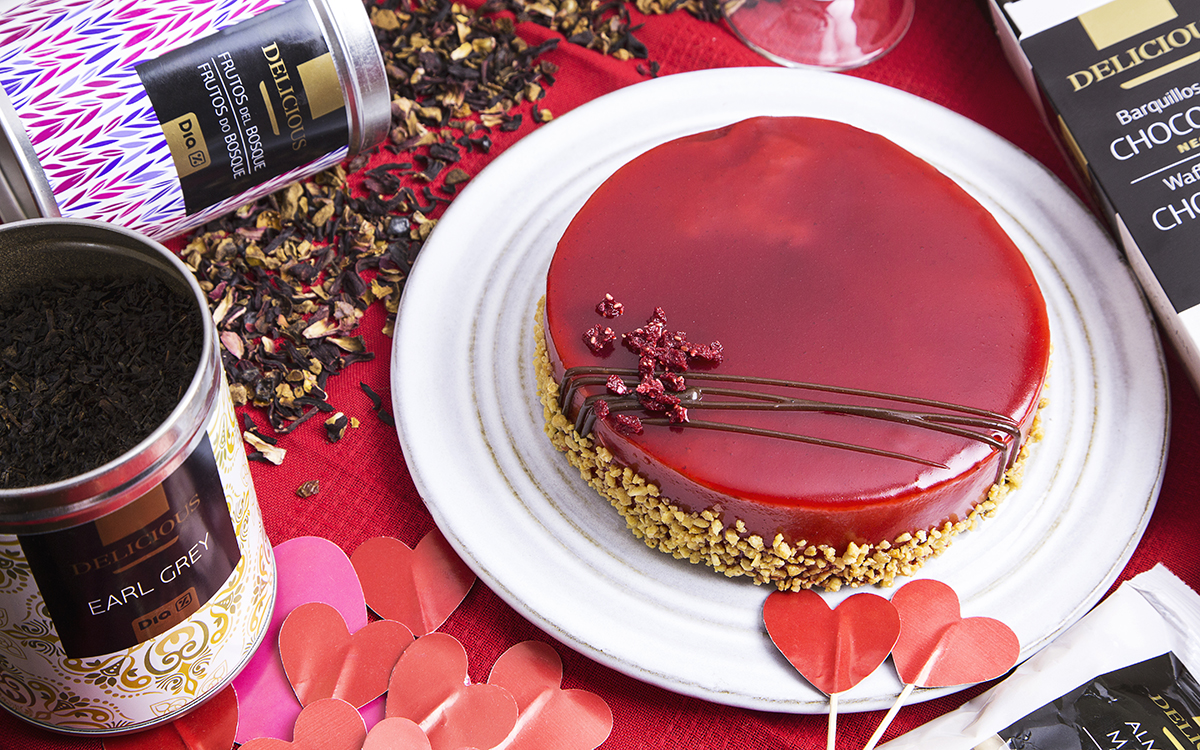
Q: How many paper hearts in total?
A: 10